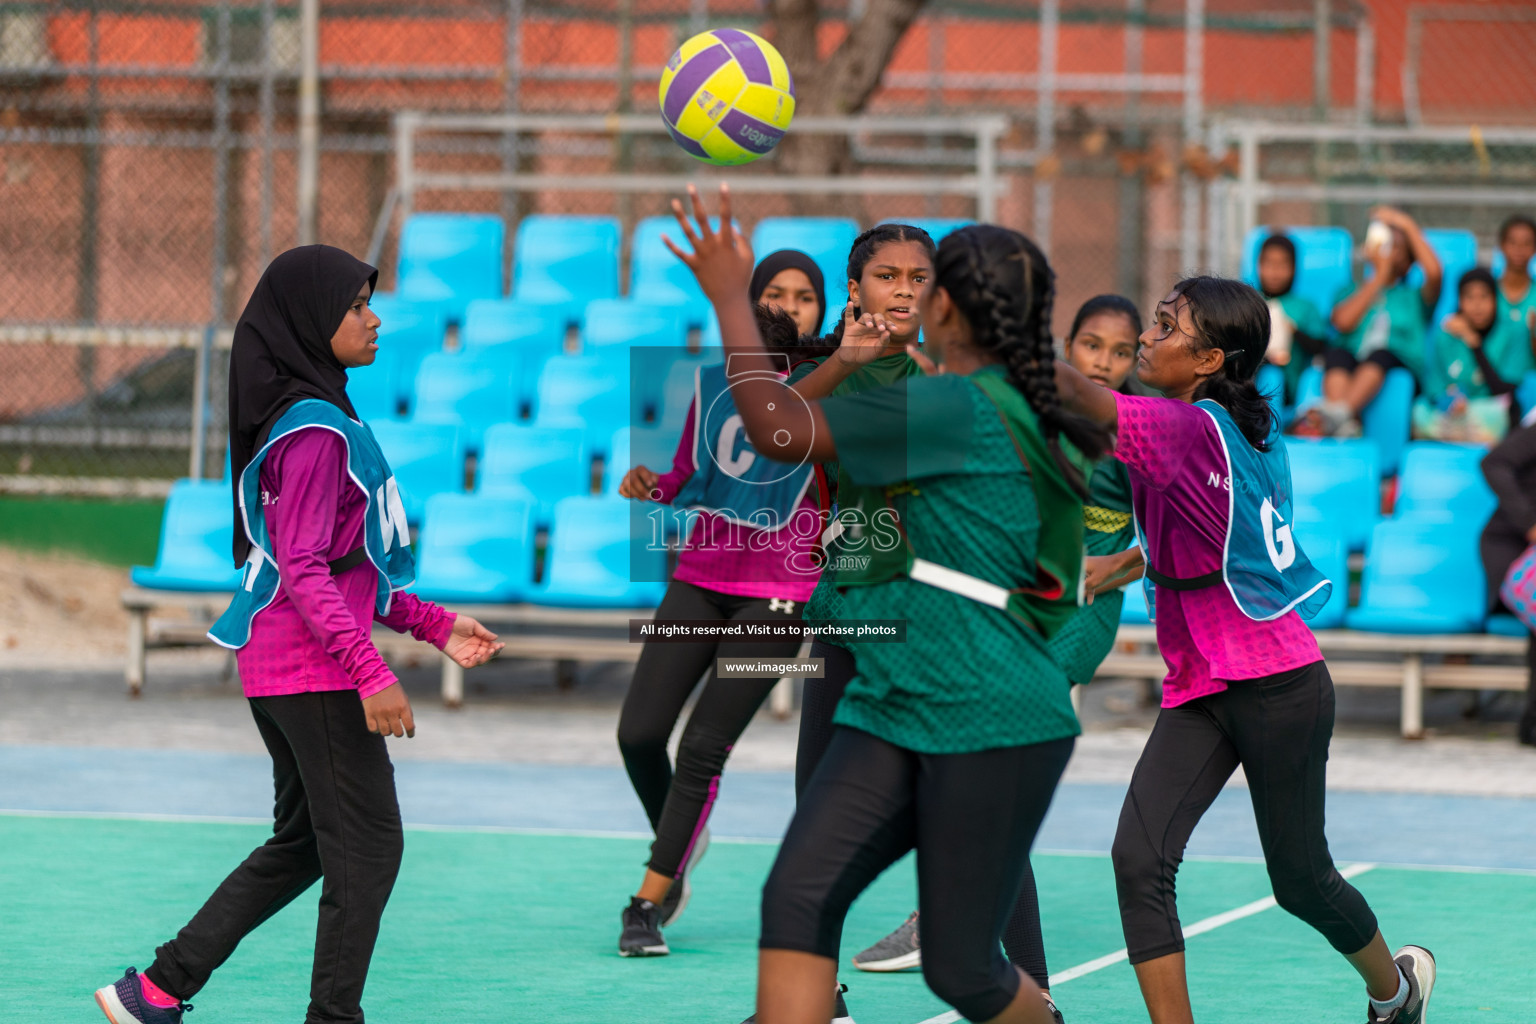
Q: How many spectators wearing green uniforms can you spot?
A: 4